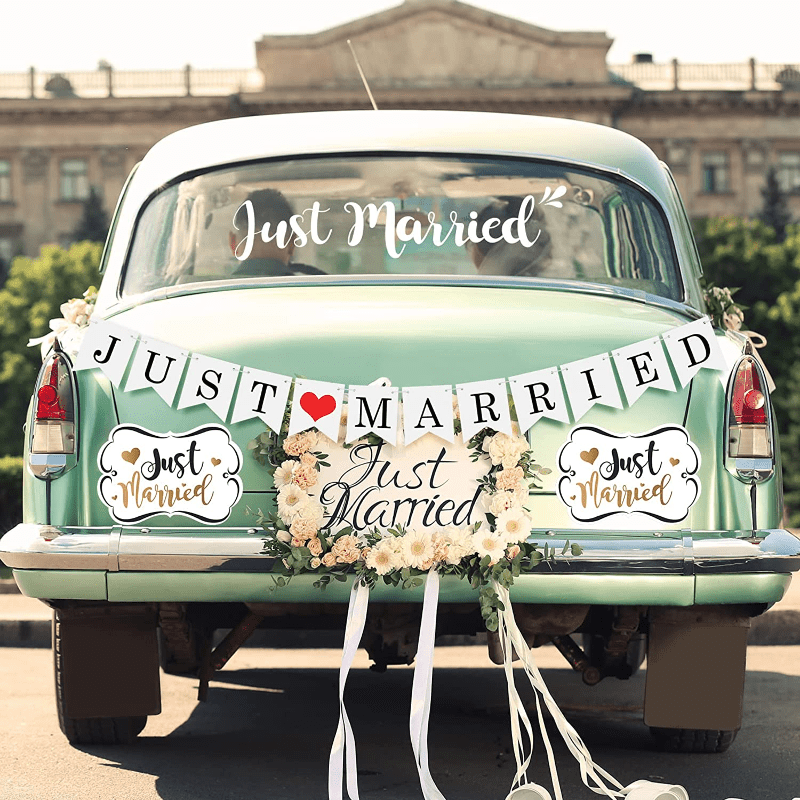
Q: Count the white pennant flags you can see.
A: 12